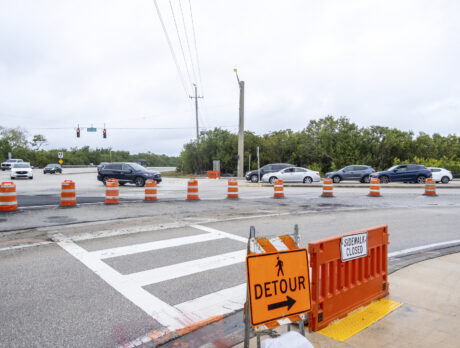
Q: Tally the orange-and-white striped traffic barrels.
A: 10